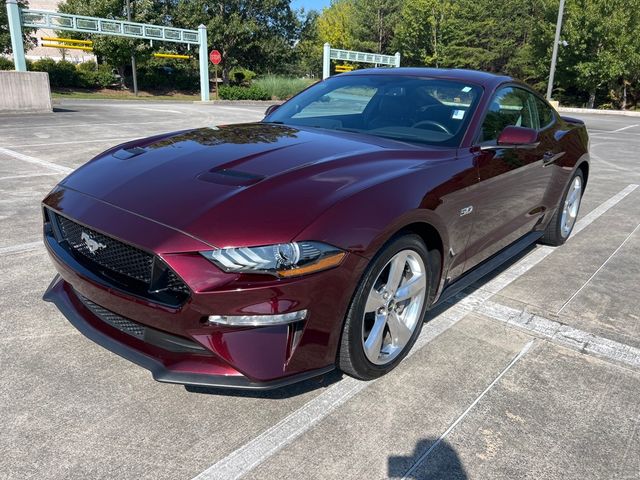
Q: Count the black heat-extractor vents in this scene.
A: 2